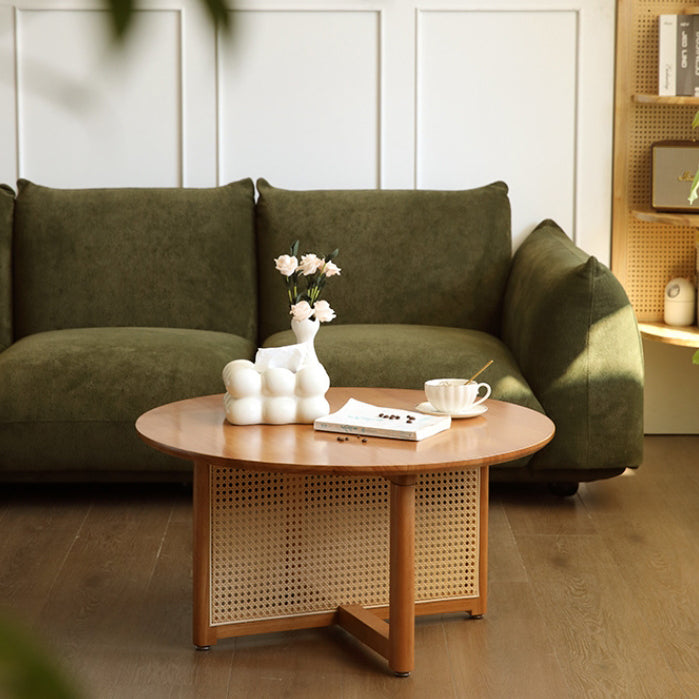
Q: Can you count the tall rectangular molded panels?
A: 3